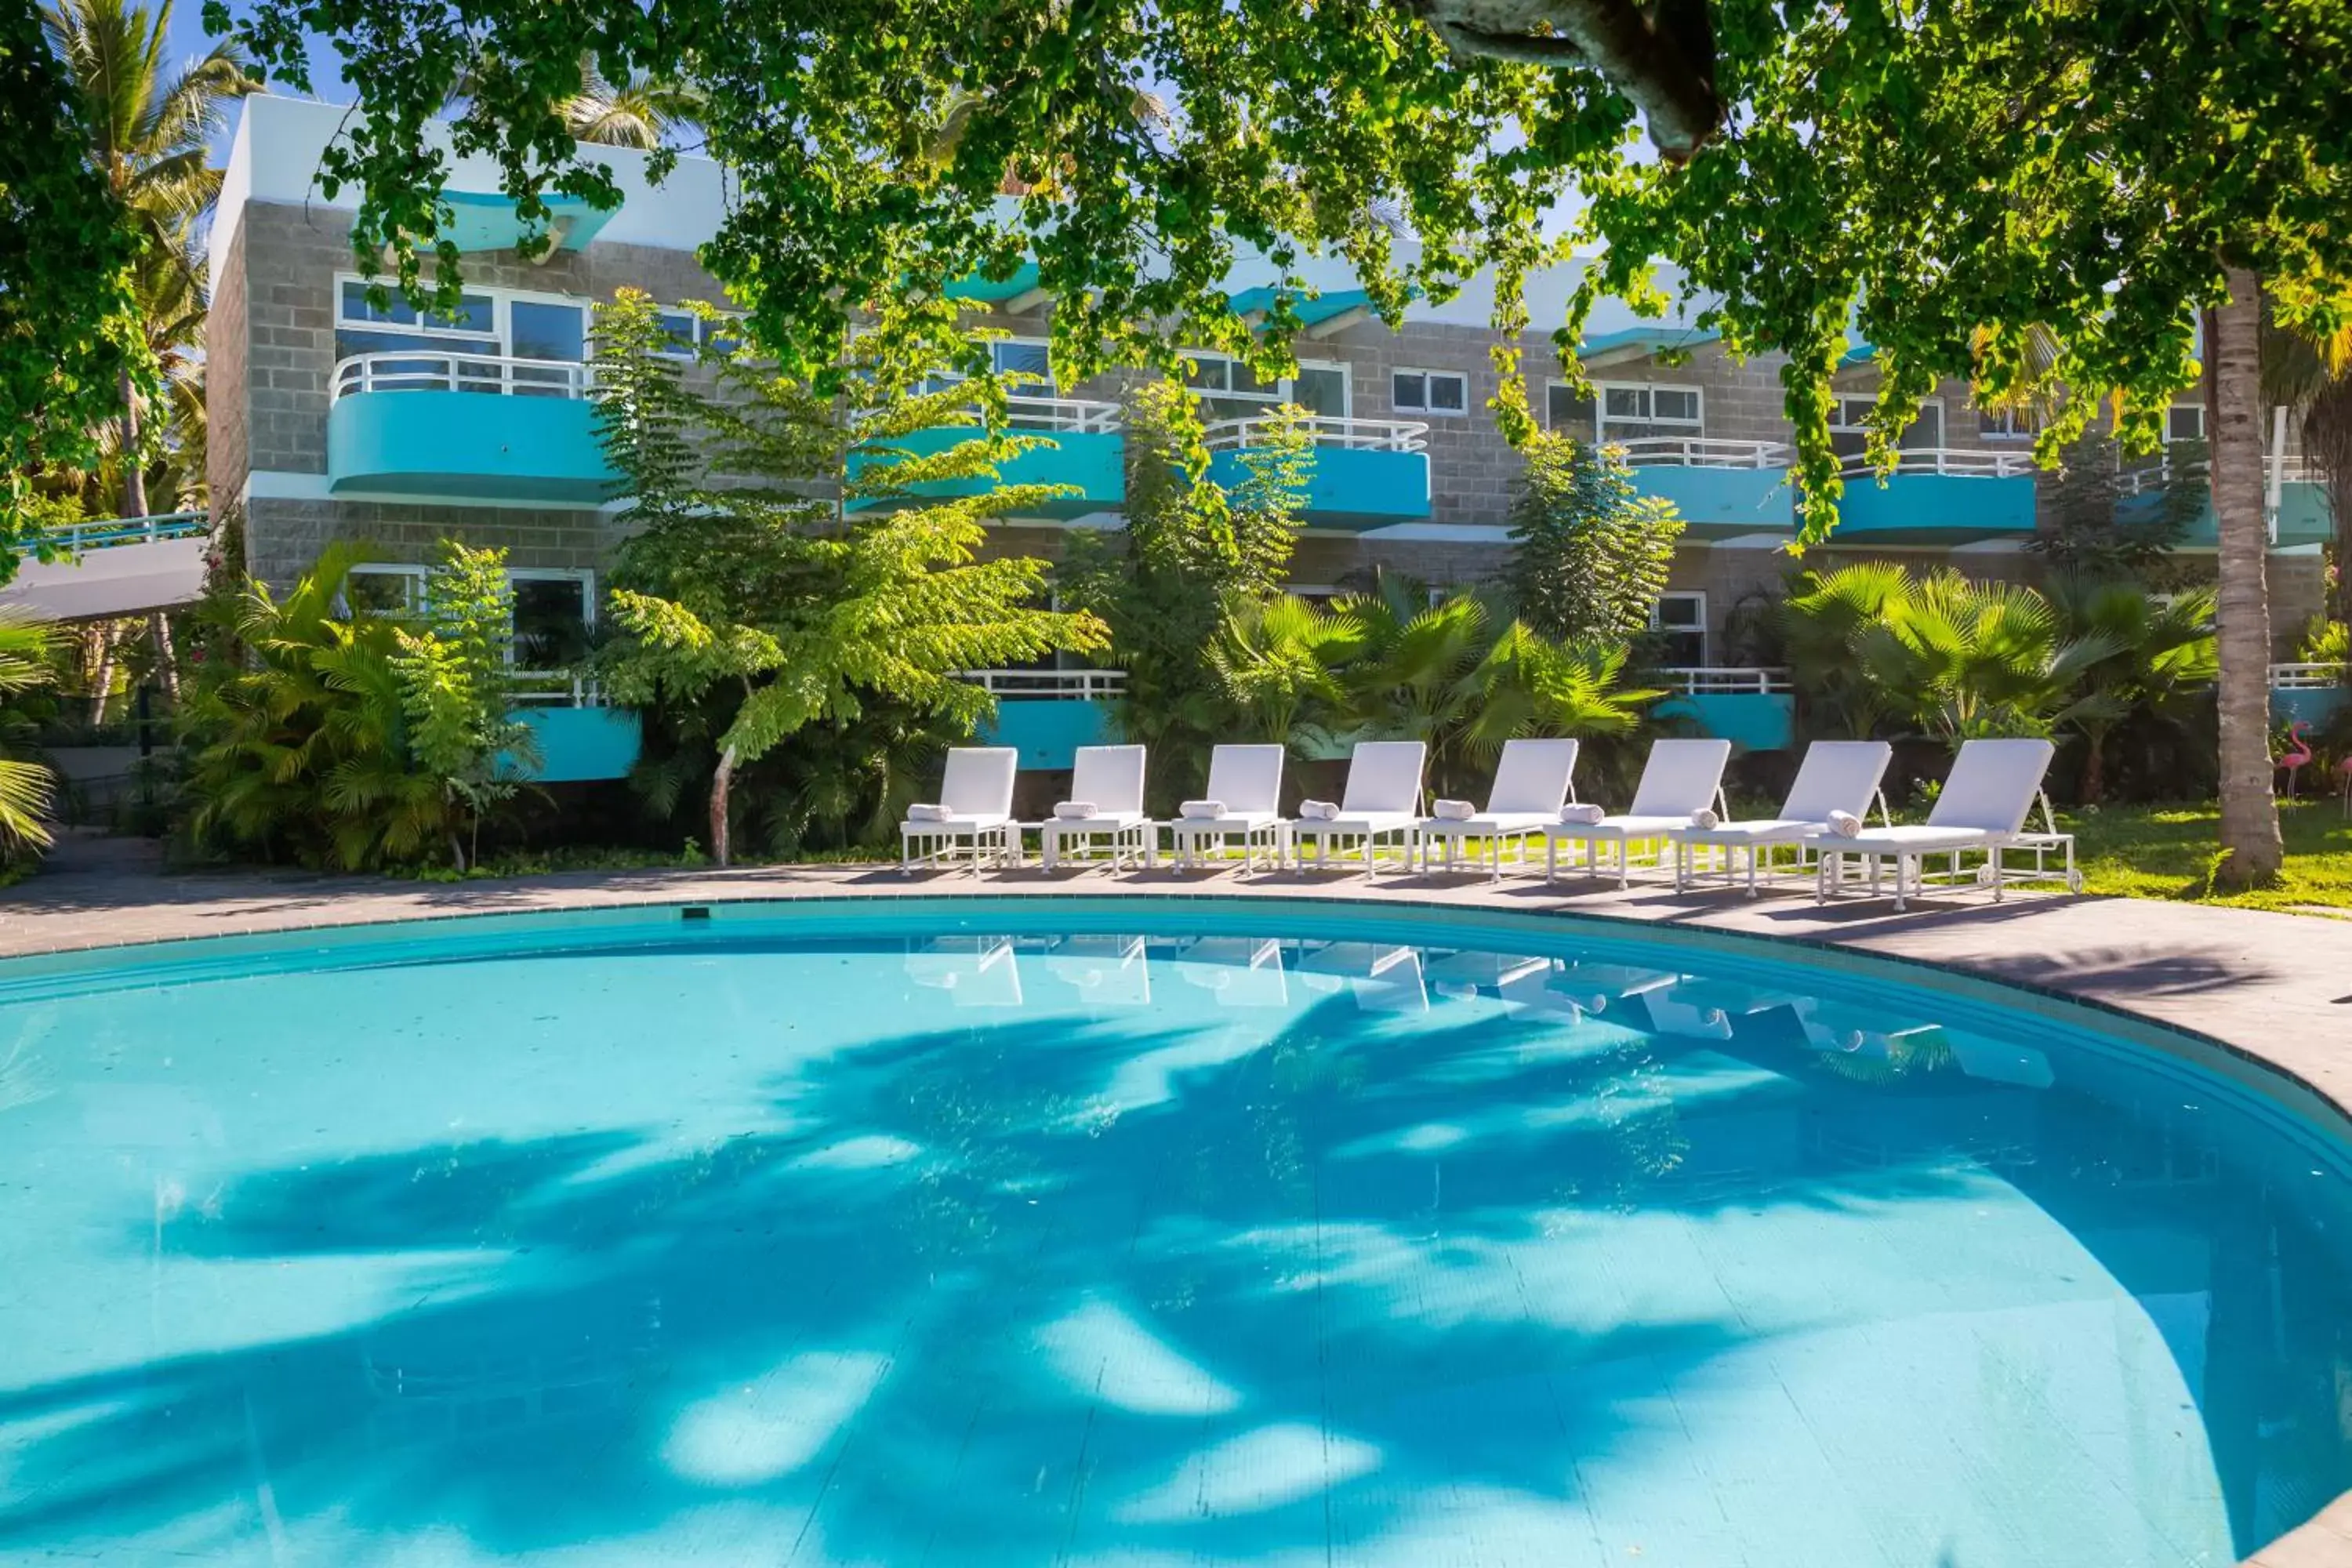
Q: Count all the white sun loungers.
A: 8